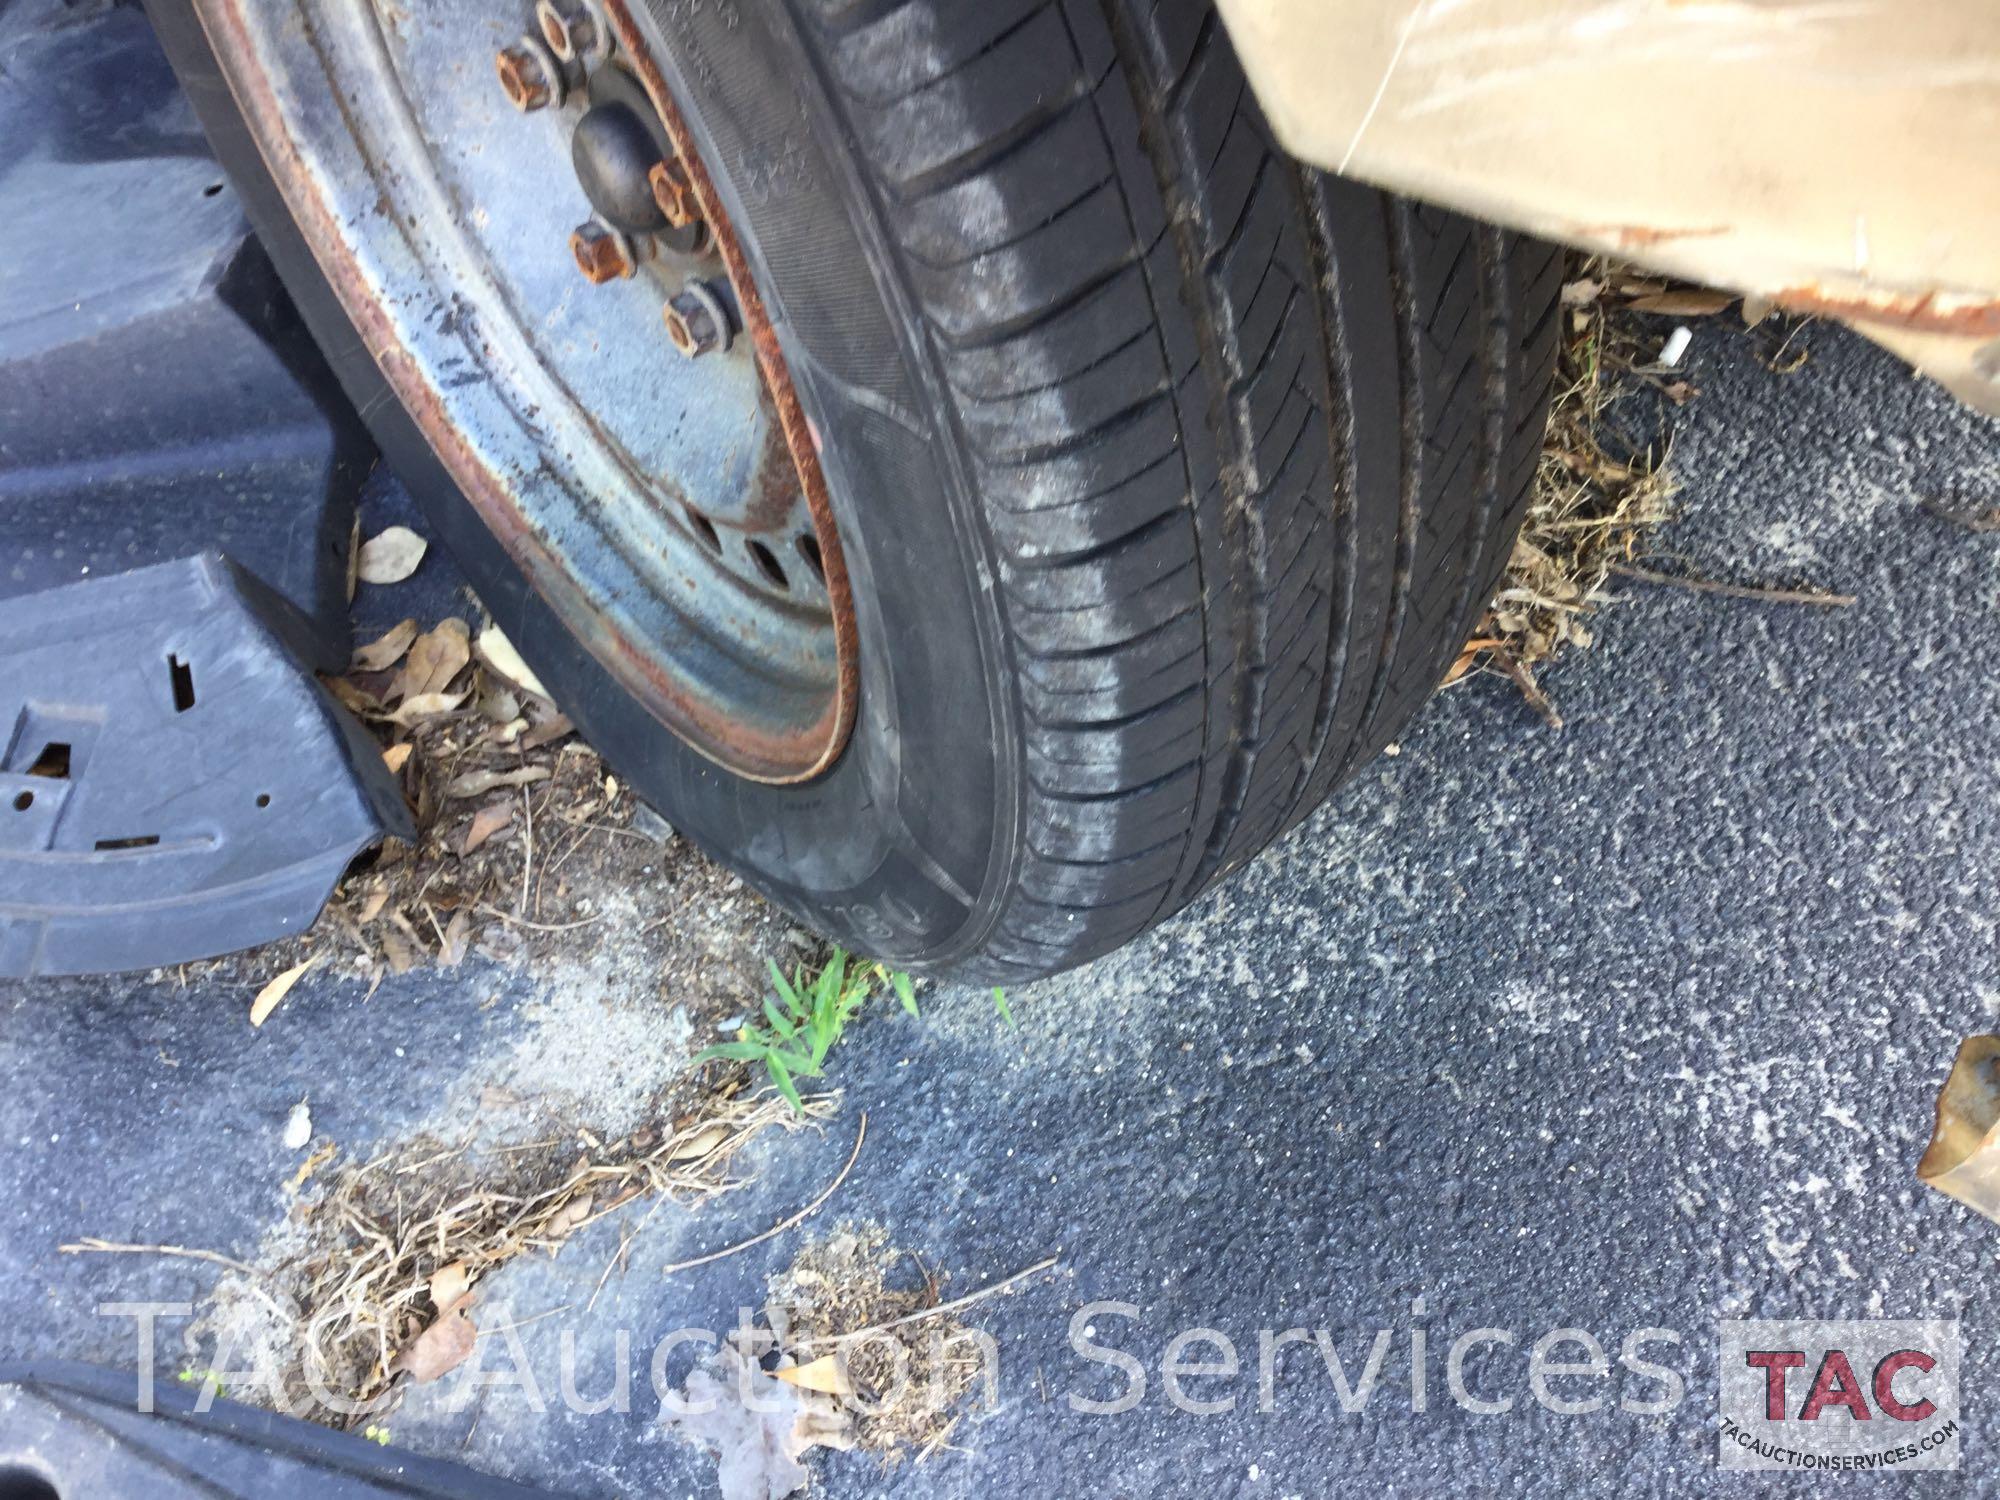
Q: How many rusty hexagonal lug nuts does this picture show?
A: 5